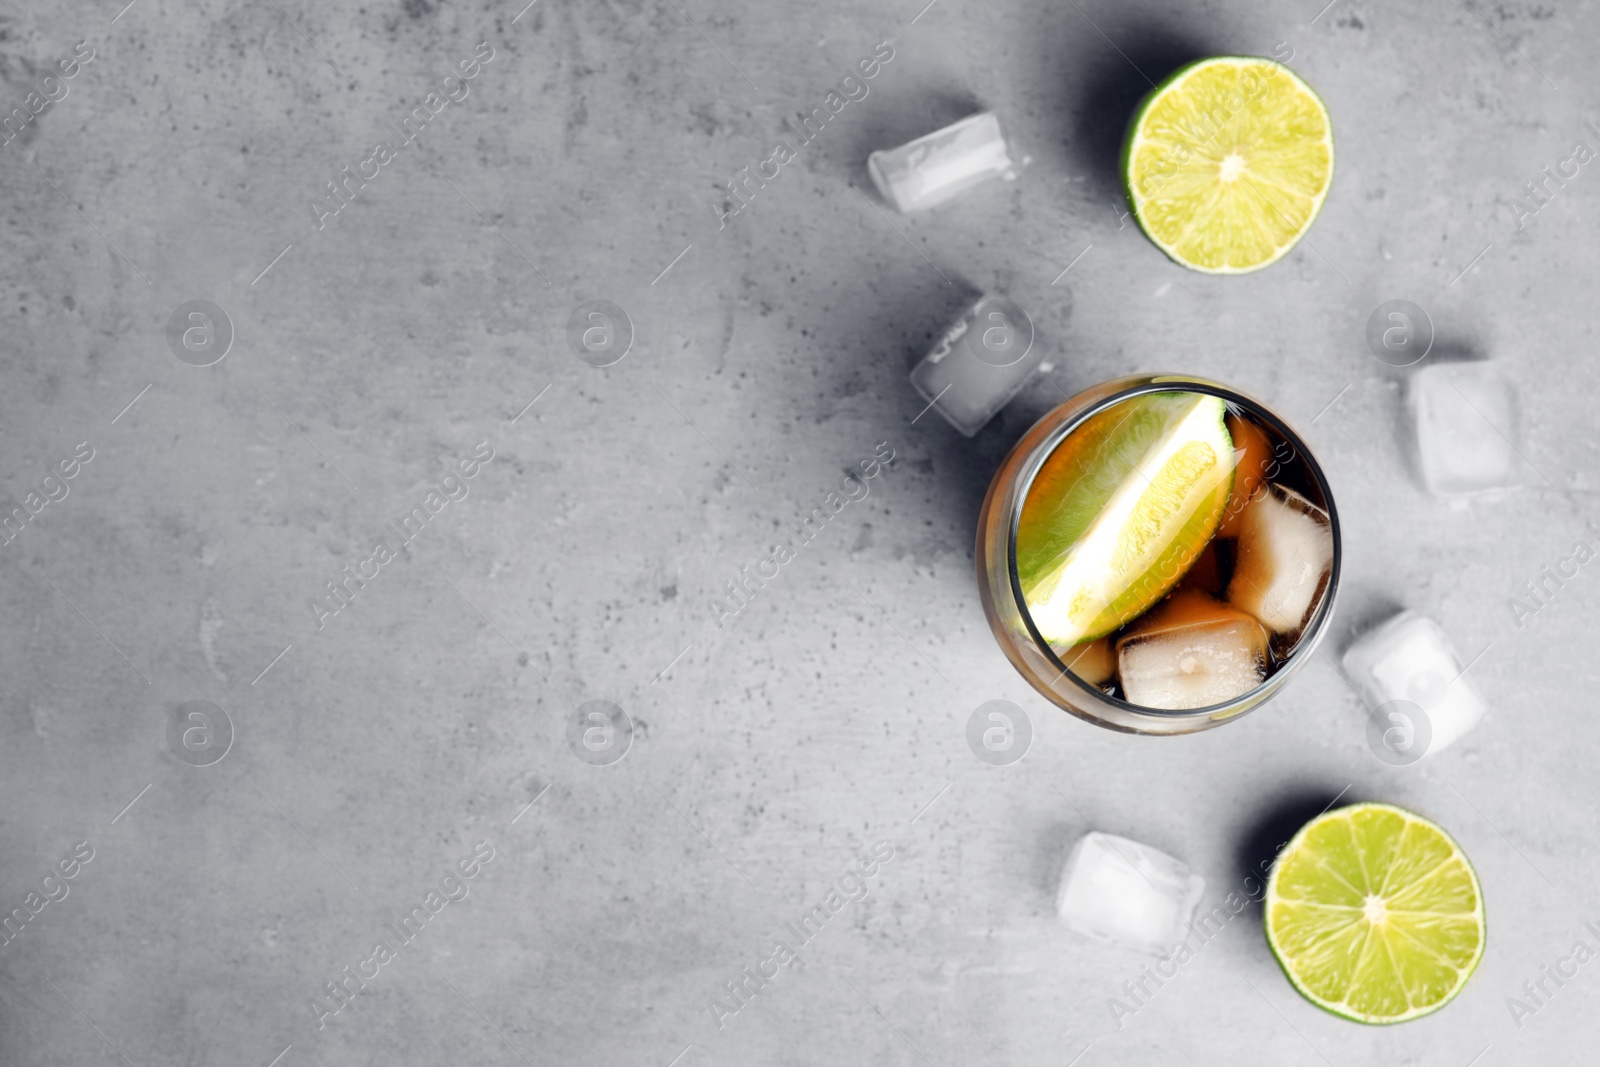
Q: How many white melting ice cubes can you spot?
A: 5